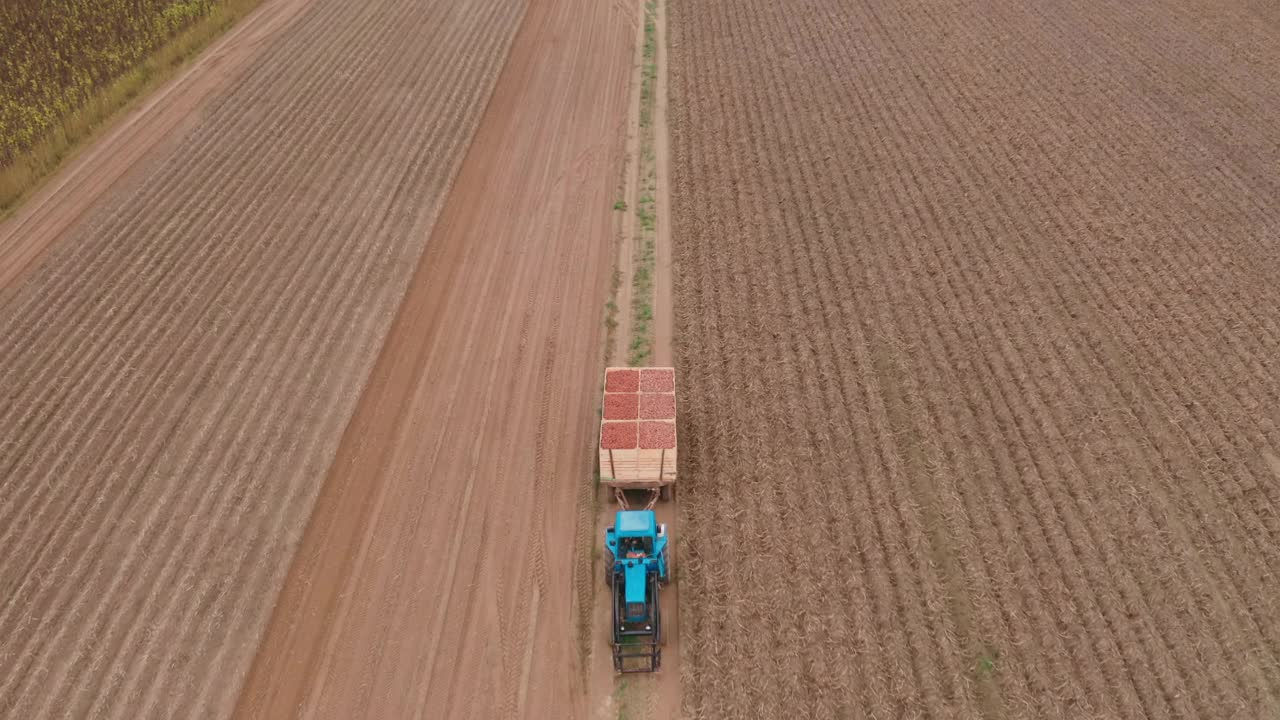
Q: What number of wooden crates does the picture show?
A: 6